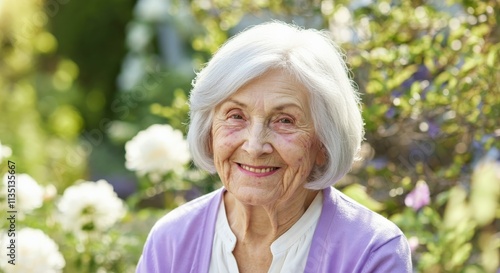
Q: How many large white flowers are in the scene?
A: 4